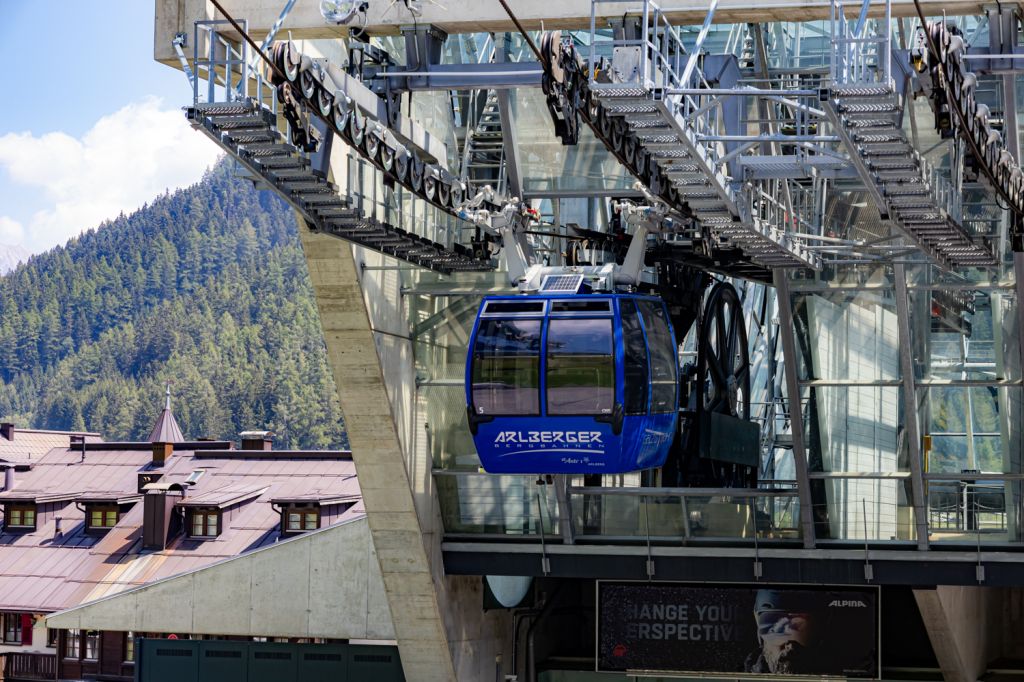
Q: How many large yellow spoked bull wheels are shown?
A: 0